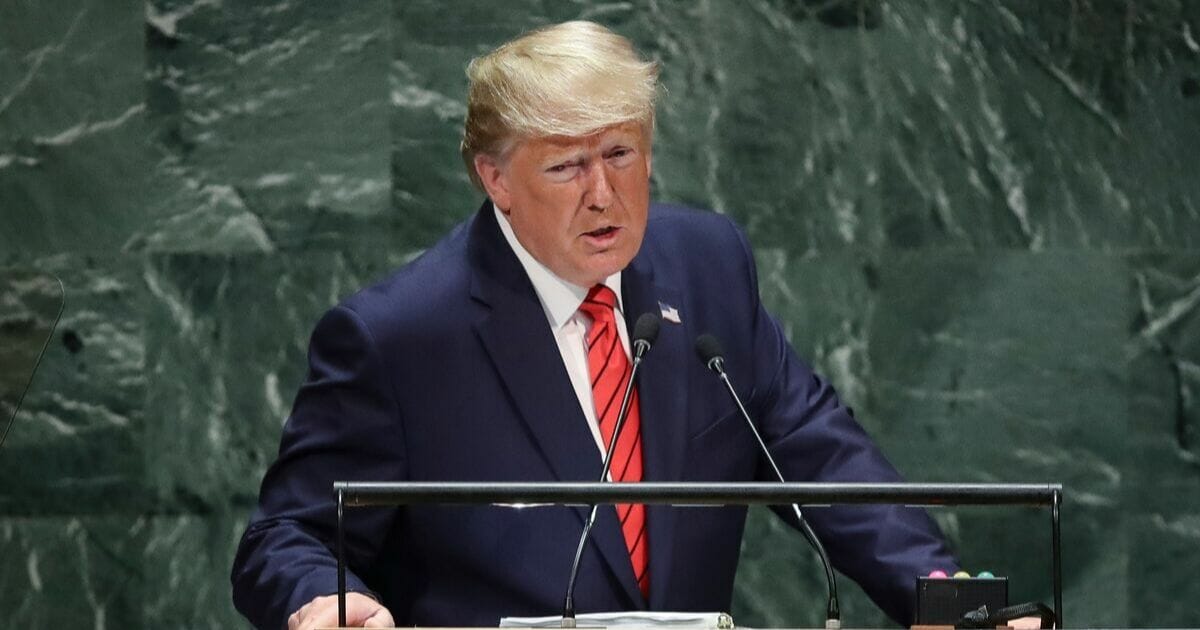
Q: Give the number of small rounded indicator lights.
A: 3